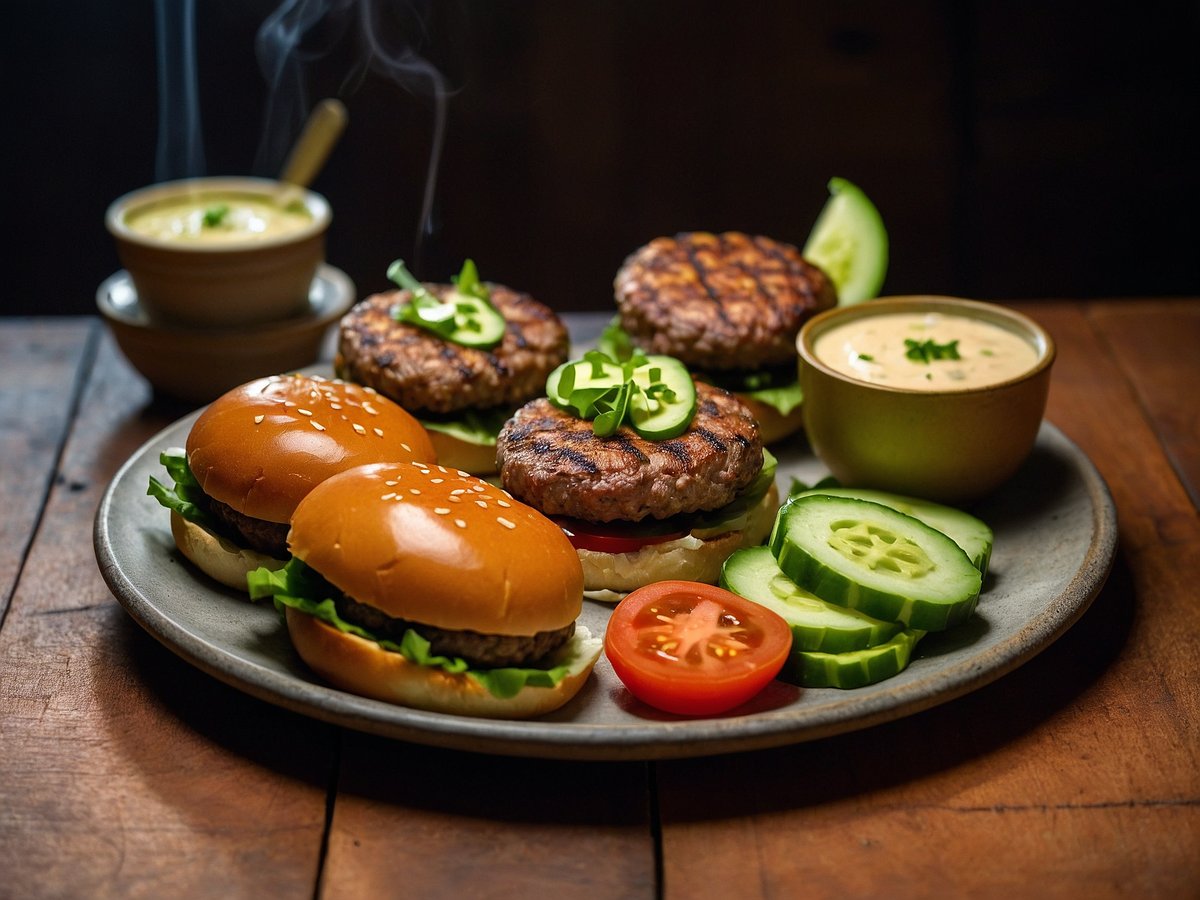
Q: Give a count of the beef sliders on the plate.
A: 5